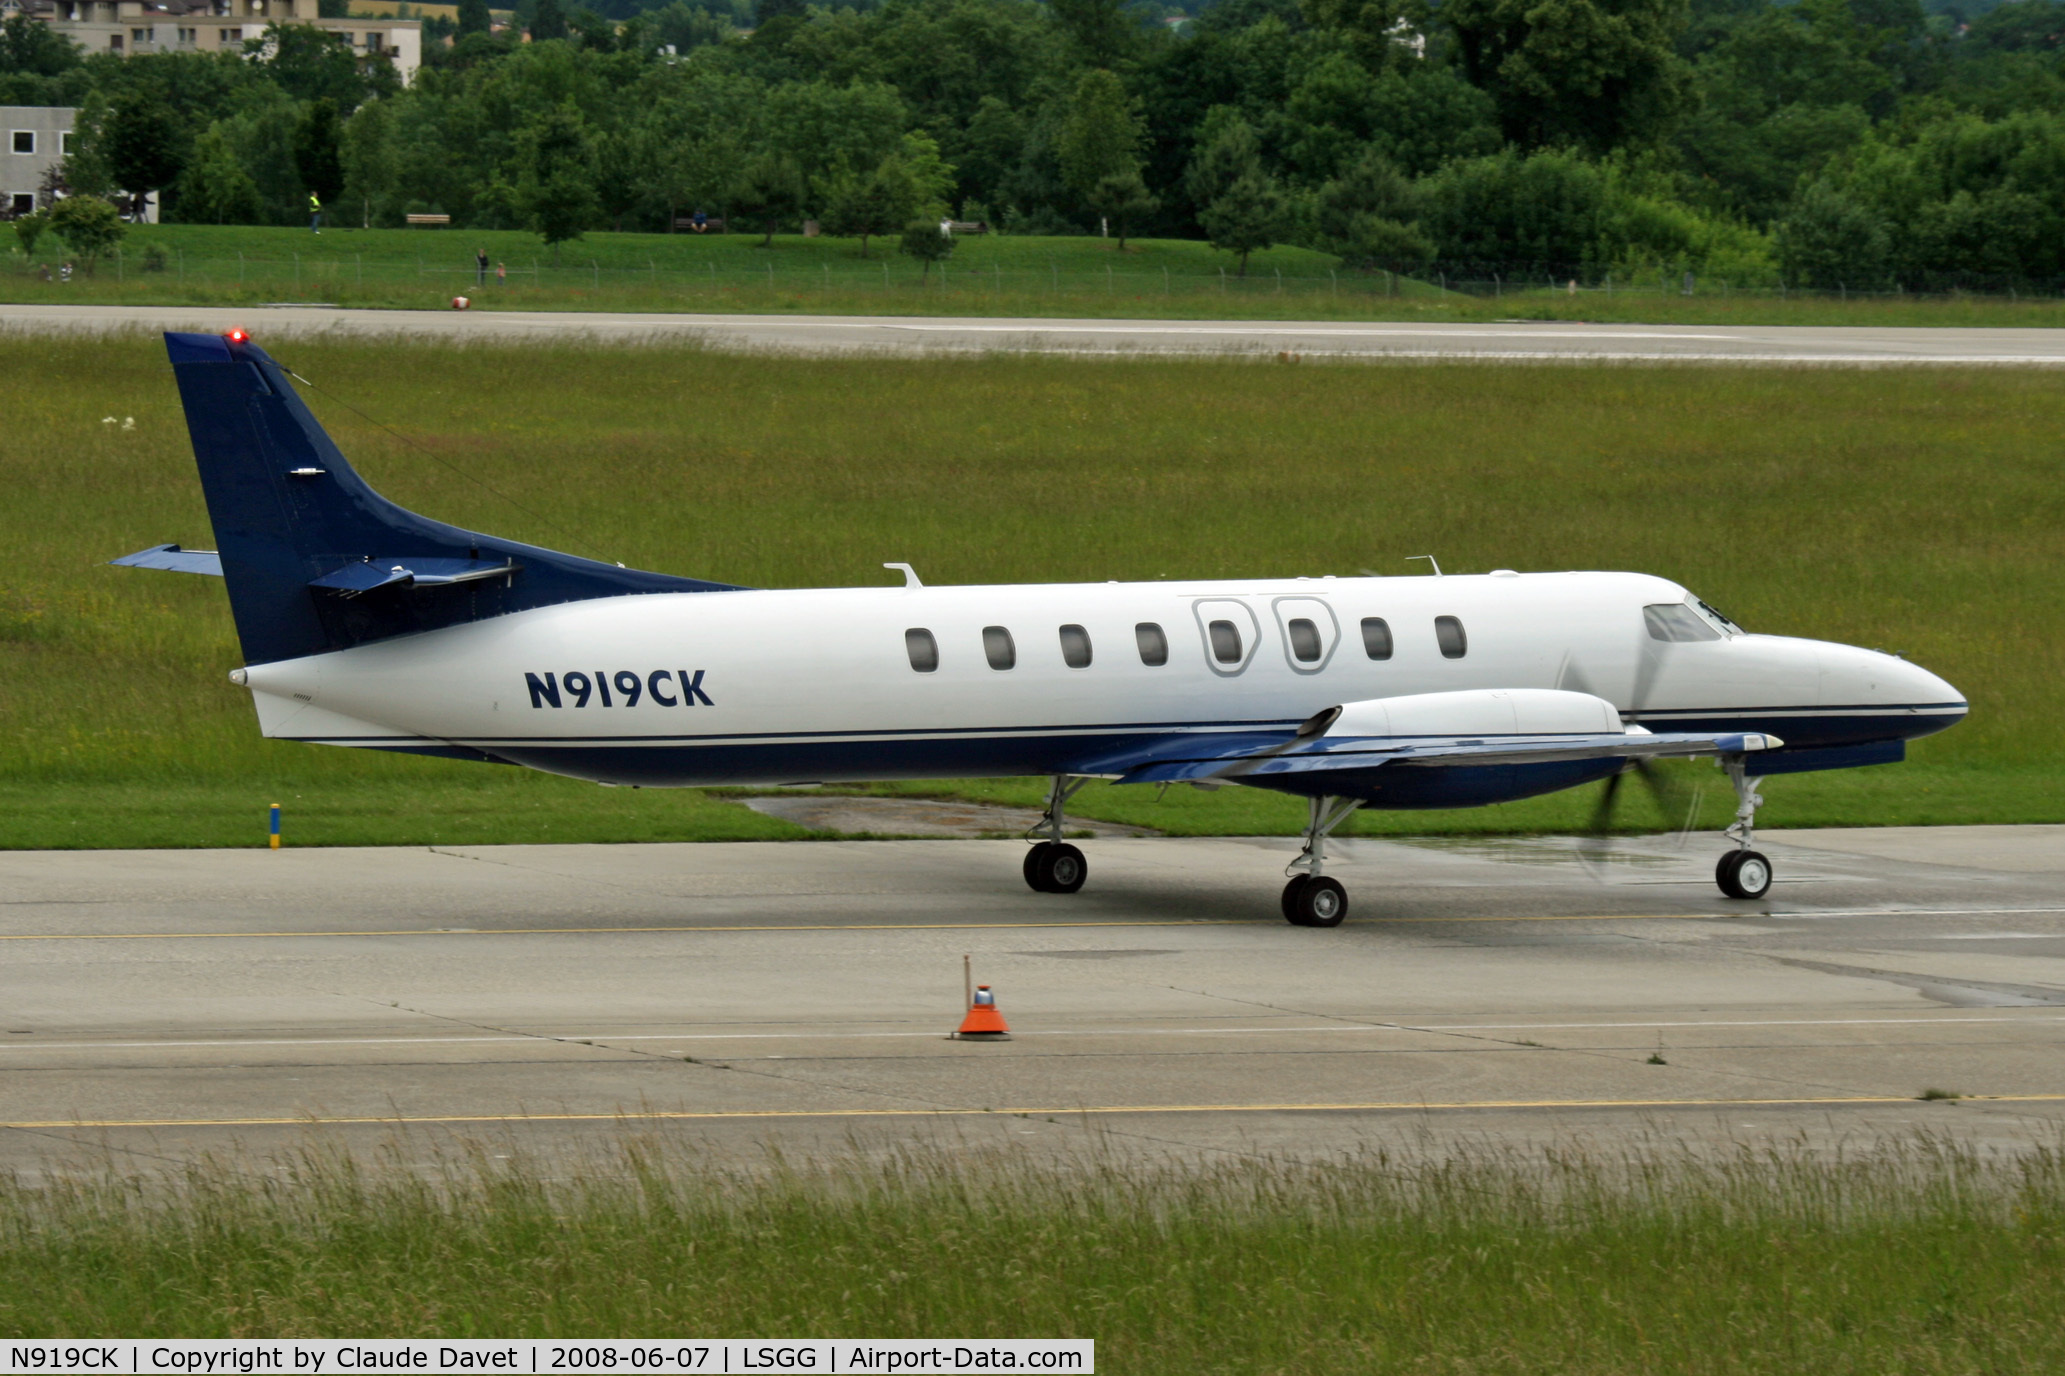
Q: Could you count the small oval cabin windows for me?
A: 8